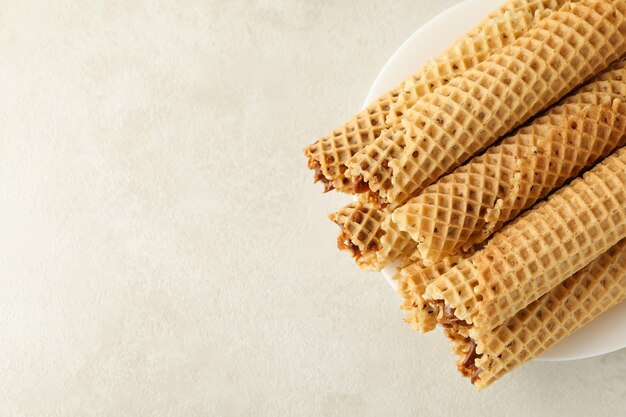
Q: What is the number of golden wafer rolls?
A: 7